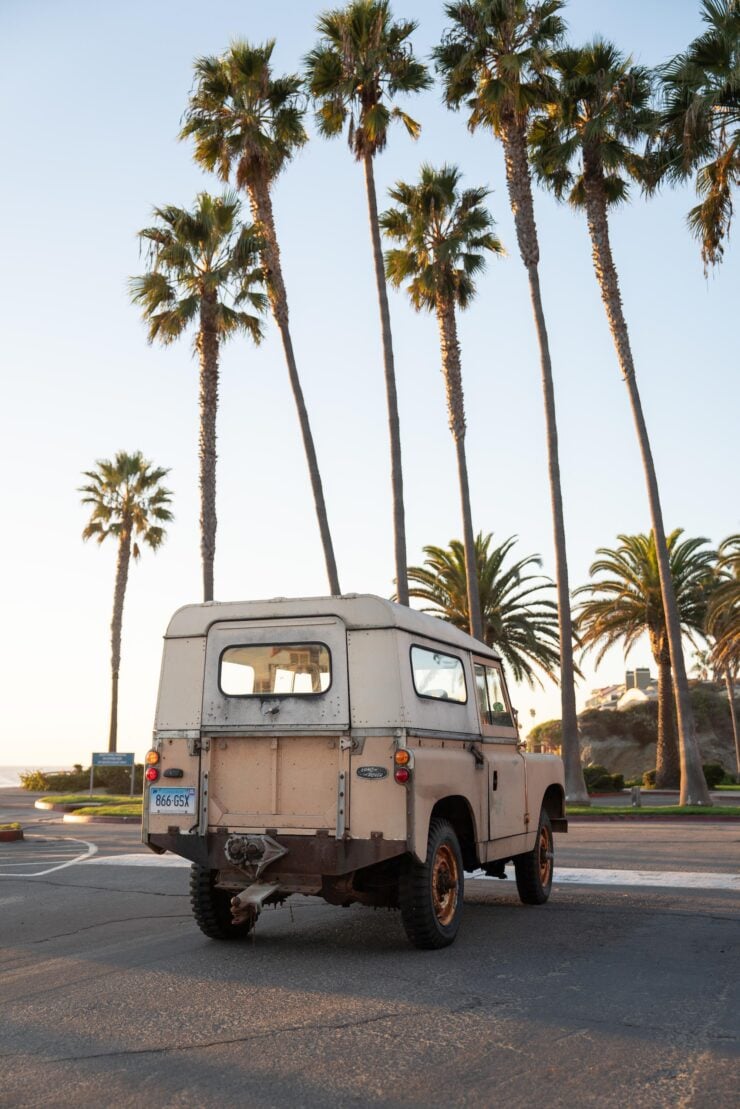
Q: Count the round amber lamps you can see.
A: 2